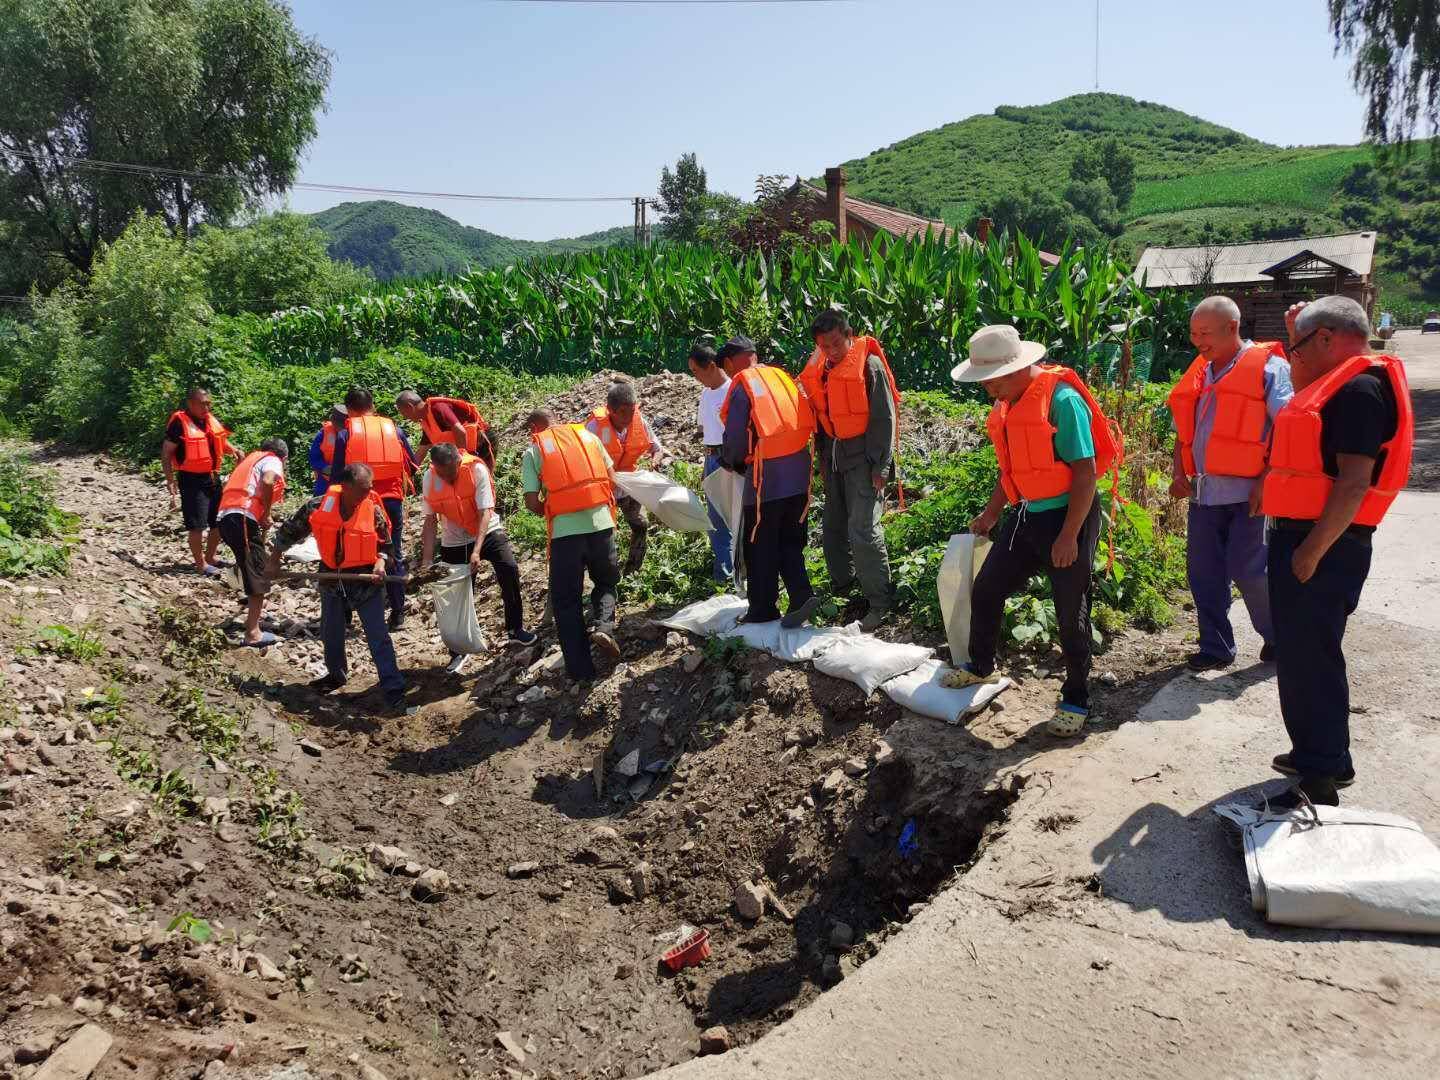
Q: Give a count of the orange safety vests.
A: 14